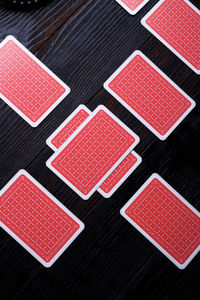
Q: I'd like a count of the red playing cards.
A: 8